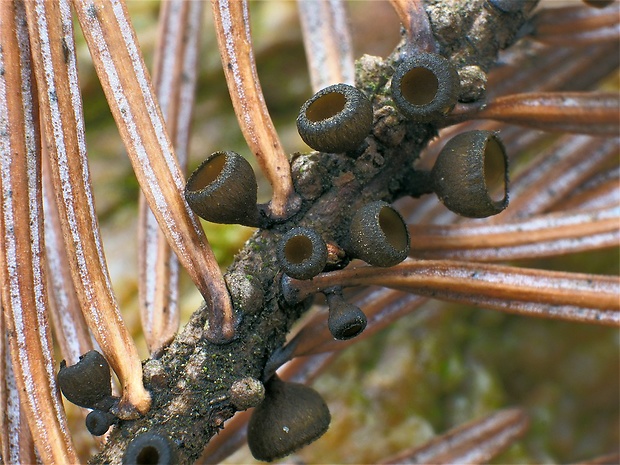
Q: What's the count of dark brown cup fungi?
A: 11